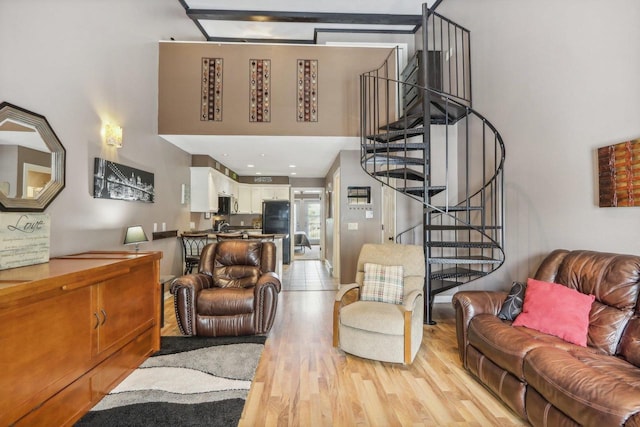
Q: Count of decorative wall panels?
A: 3